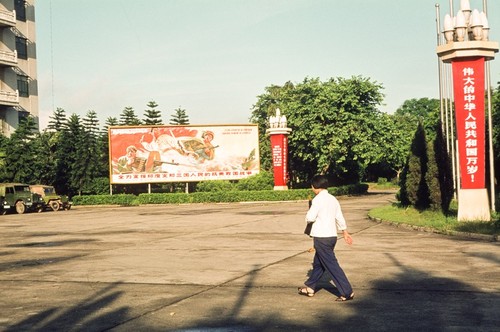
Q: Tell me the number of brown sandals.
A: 2